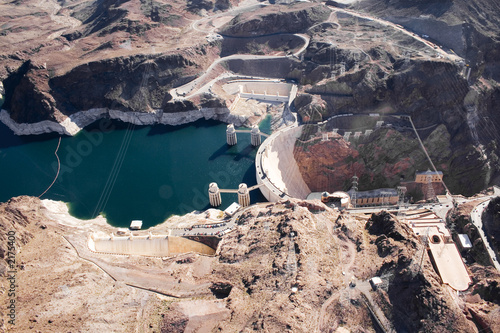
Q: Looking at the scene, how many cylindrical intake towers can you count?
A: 4